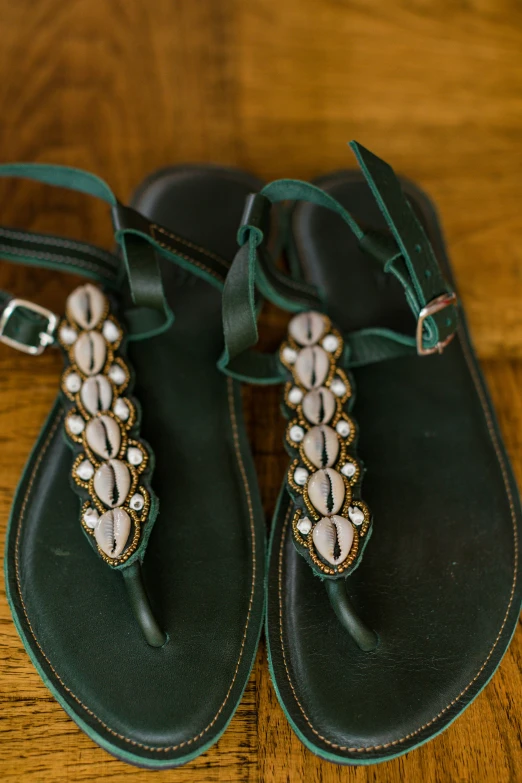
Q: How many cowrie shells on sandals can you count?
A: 12